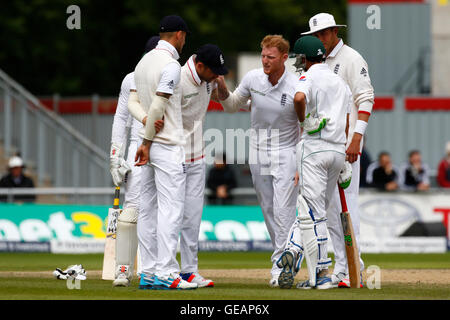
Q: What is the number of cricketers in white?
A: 6